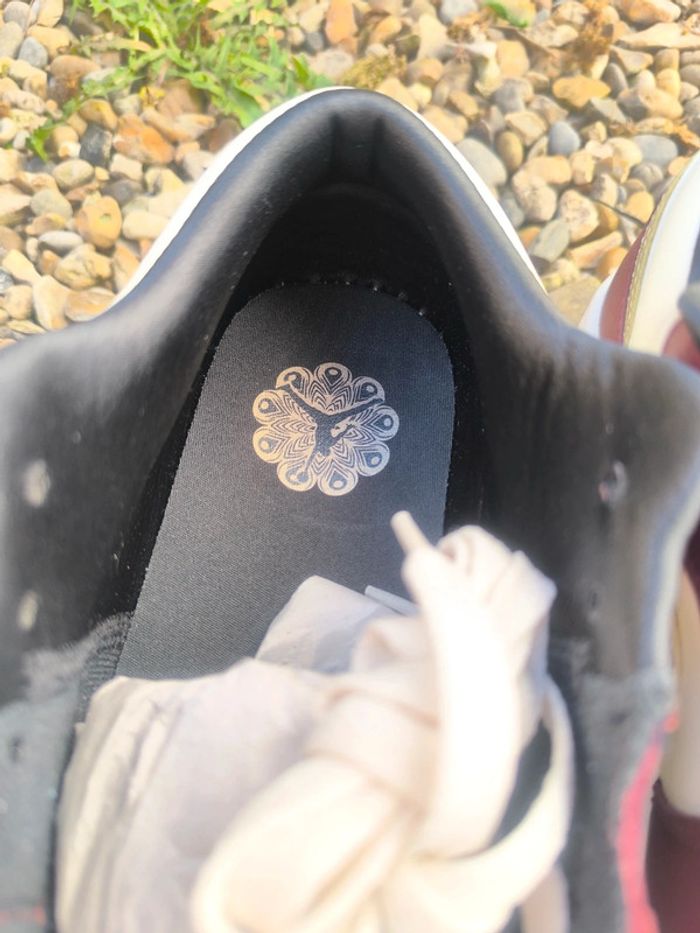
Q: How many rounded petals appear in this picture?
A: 9